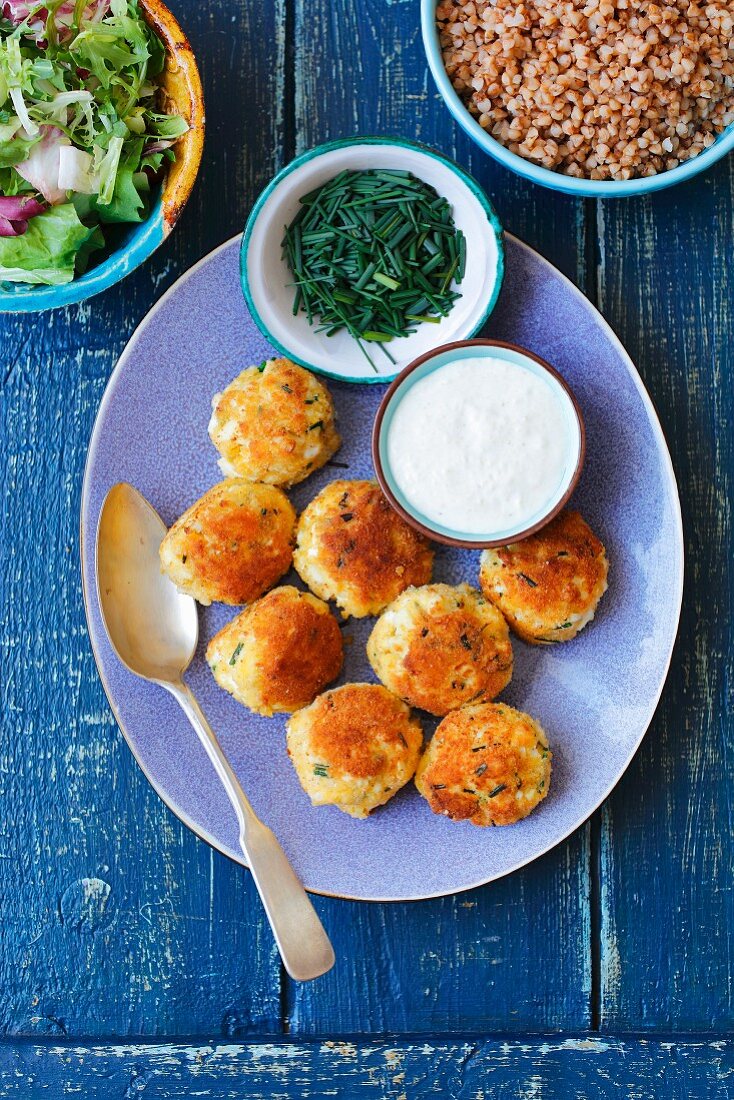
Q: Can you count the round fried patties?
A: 8